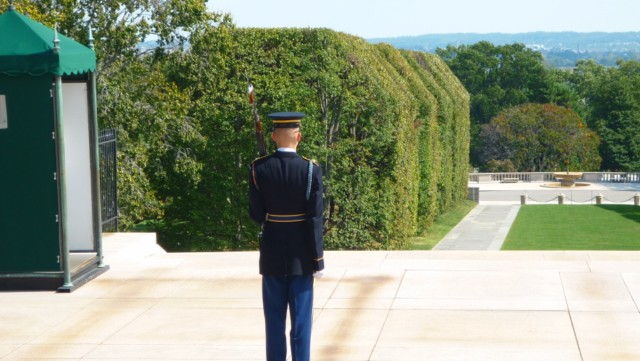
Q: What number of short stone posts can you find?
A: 4